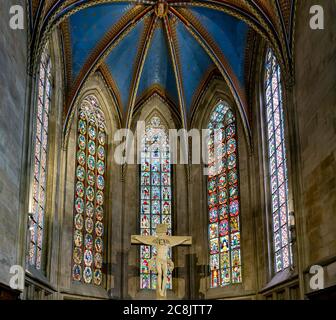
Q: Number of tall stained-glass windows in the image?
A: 5